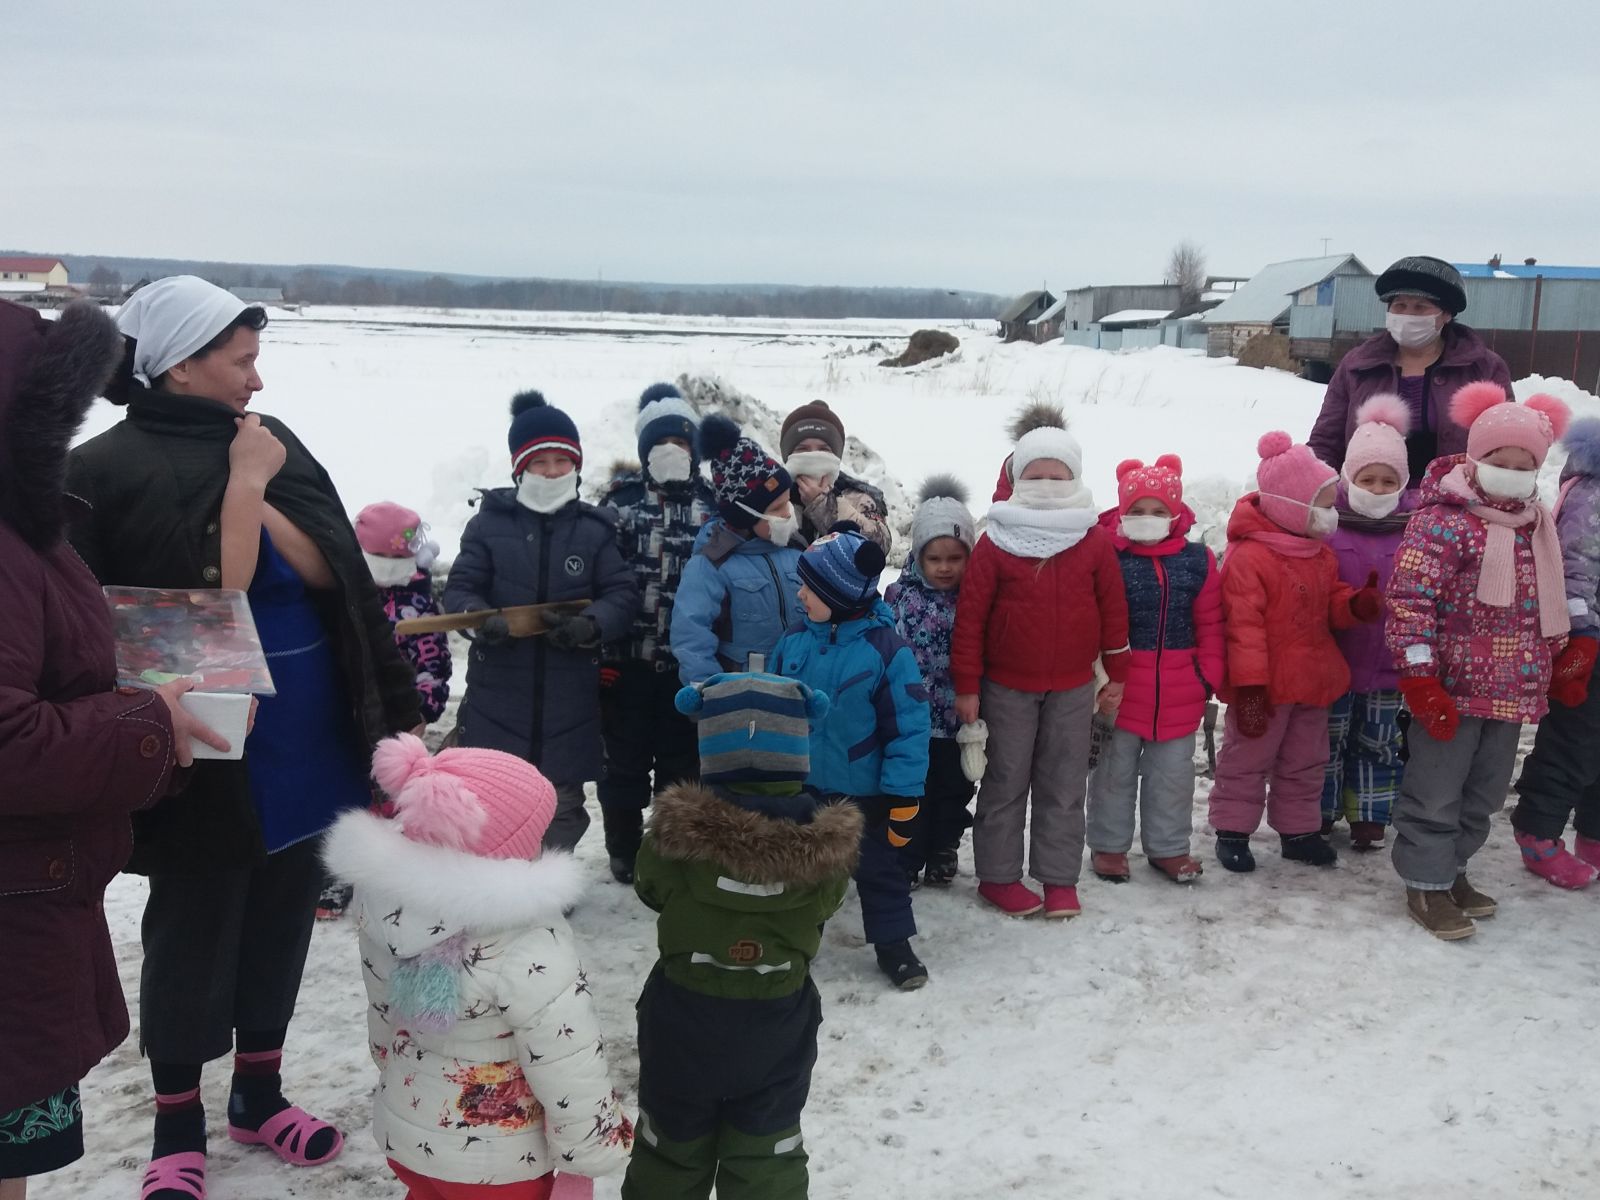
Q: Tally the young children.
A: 15